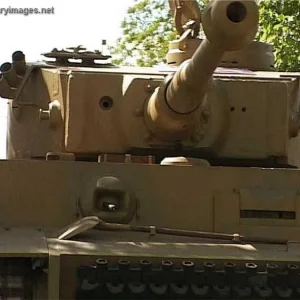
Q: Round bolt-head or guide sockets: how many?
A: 10